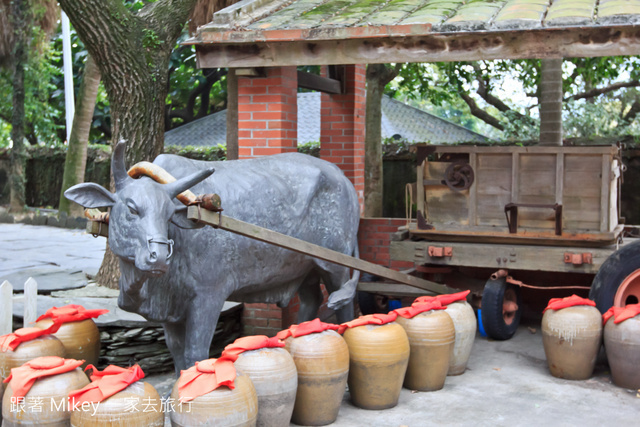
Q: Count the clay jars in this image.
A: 12